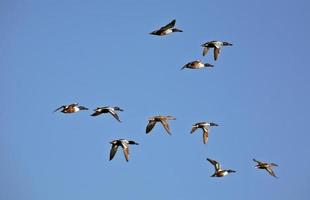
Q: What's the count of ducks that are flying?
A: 10